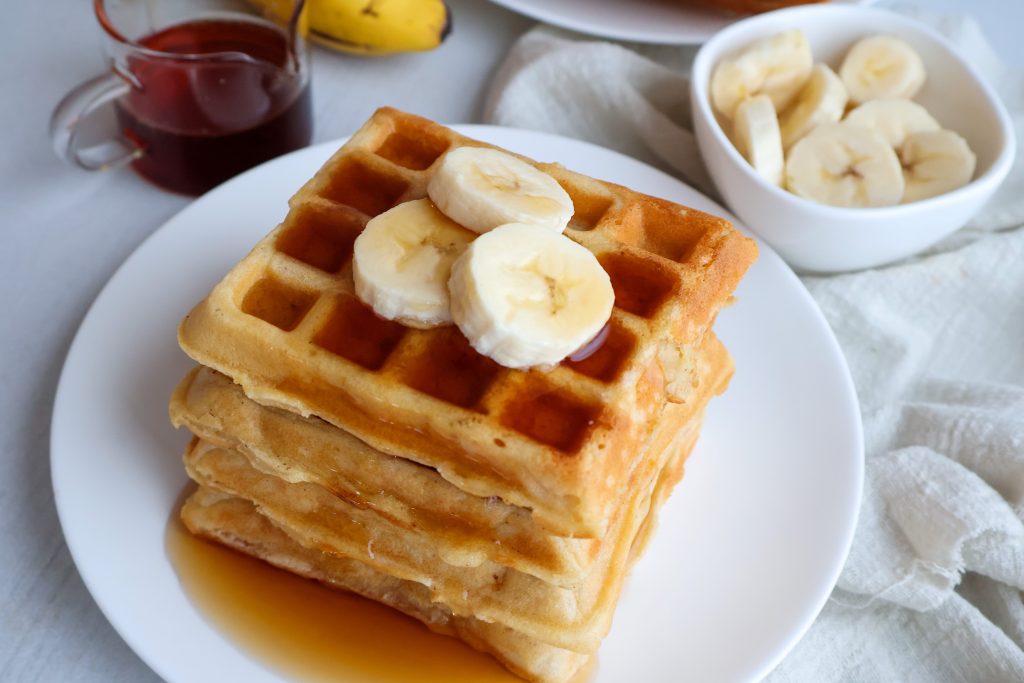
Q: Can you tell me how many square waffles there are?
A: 4